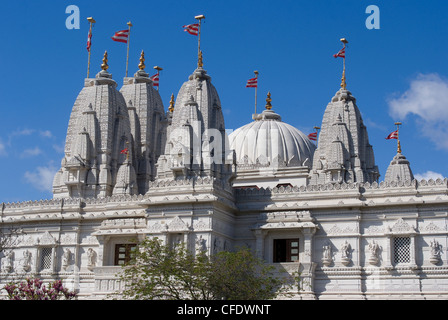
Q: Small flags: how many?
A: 9